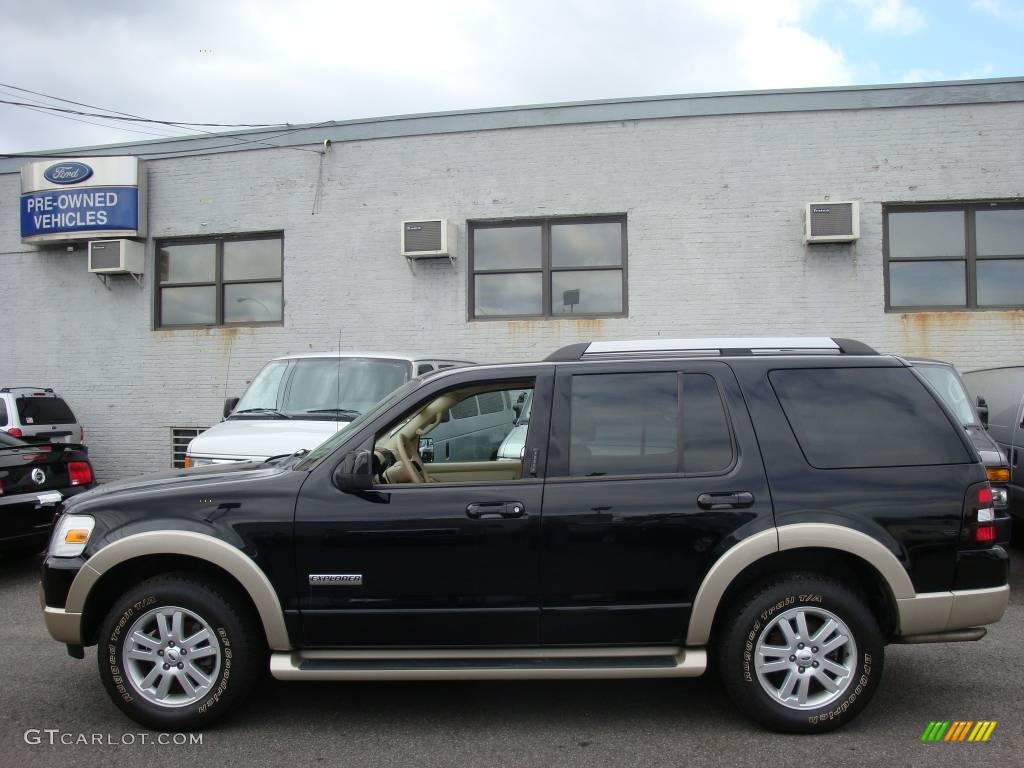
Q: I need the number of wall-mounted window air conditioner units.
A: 3